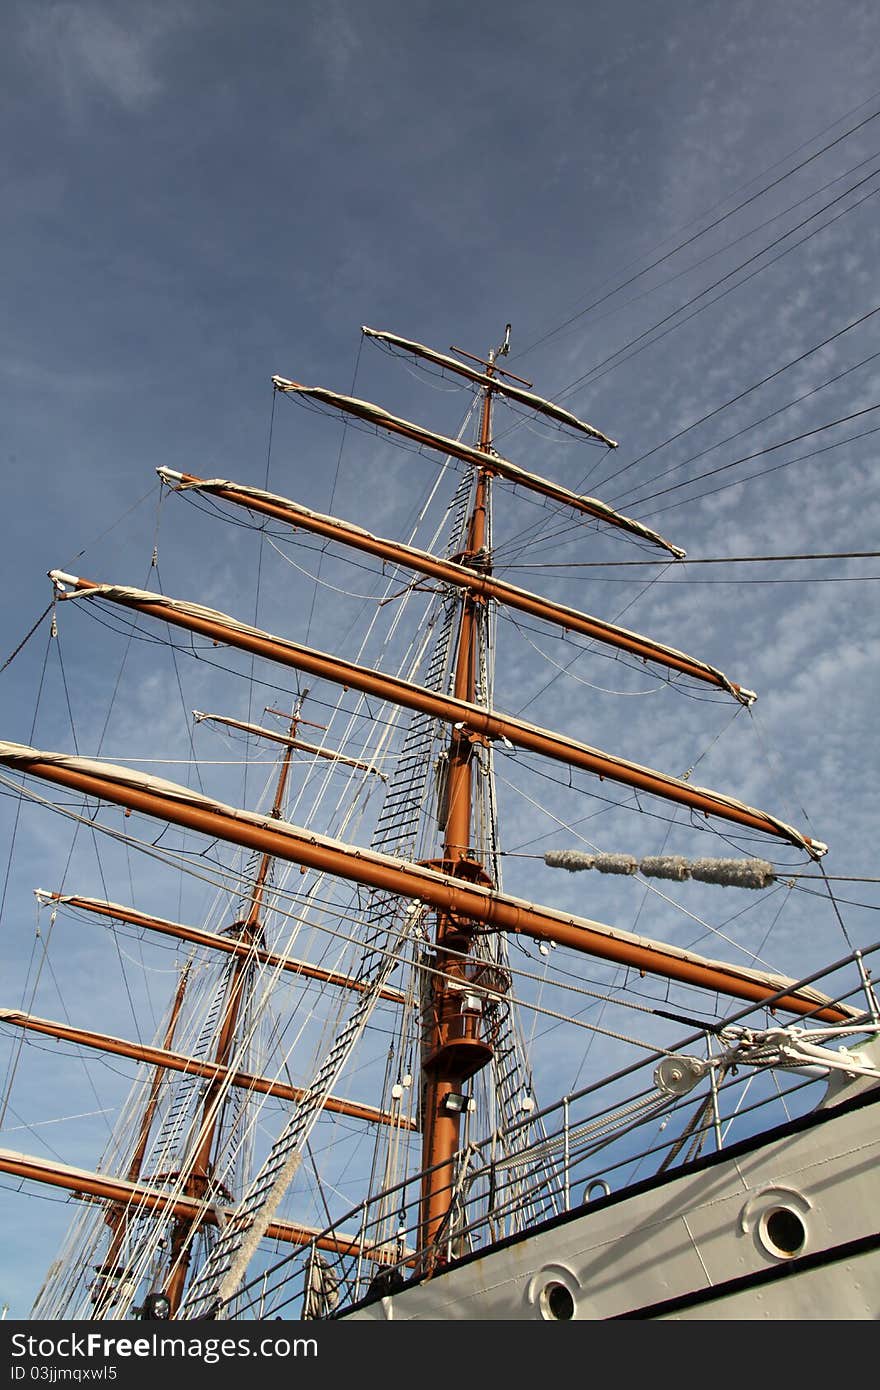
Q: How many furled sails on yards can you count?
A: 9